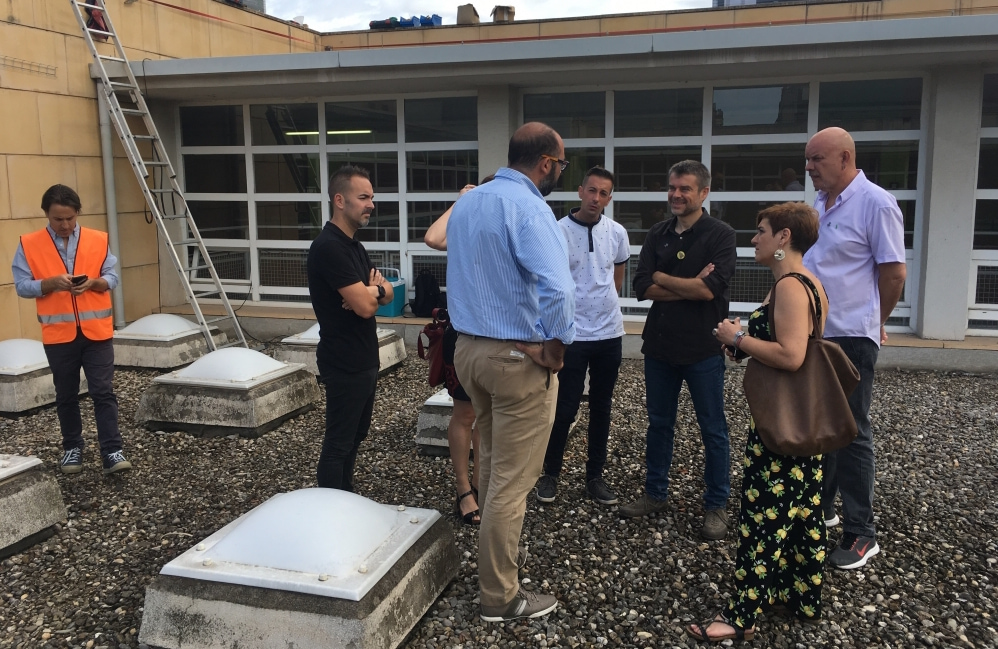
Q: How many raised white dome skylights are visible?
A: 7